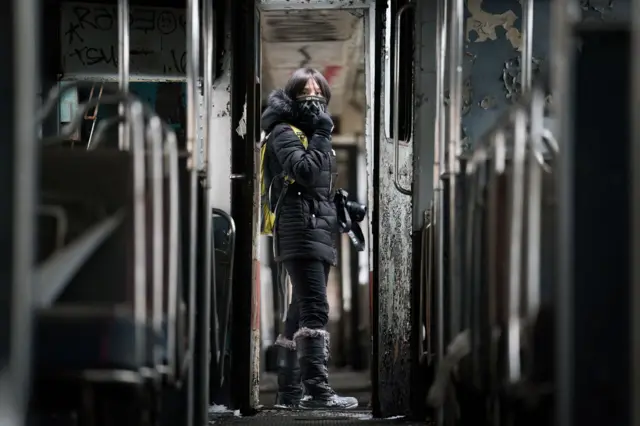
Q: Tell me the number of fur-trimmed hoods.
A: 1